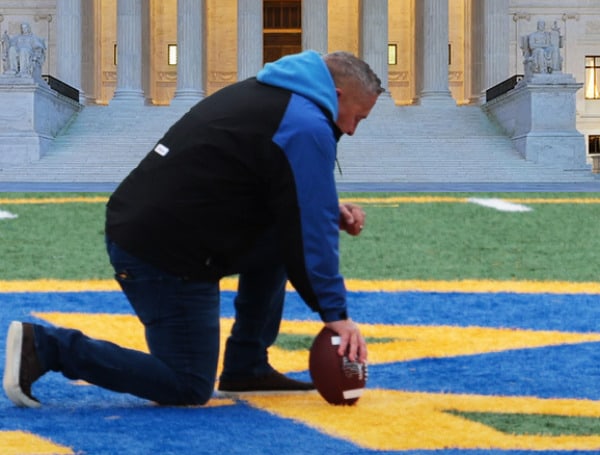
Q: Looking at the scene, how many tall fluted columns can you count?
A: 8